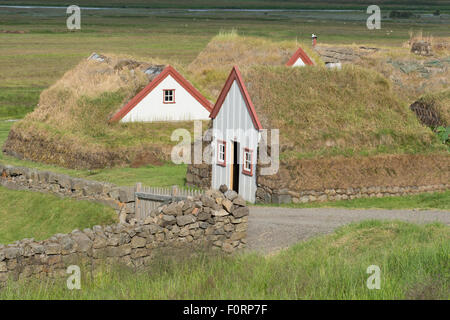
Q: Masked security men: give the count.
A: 0